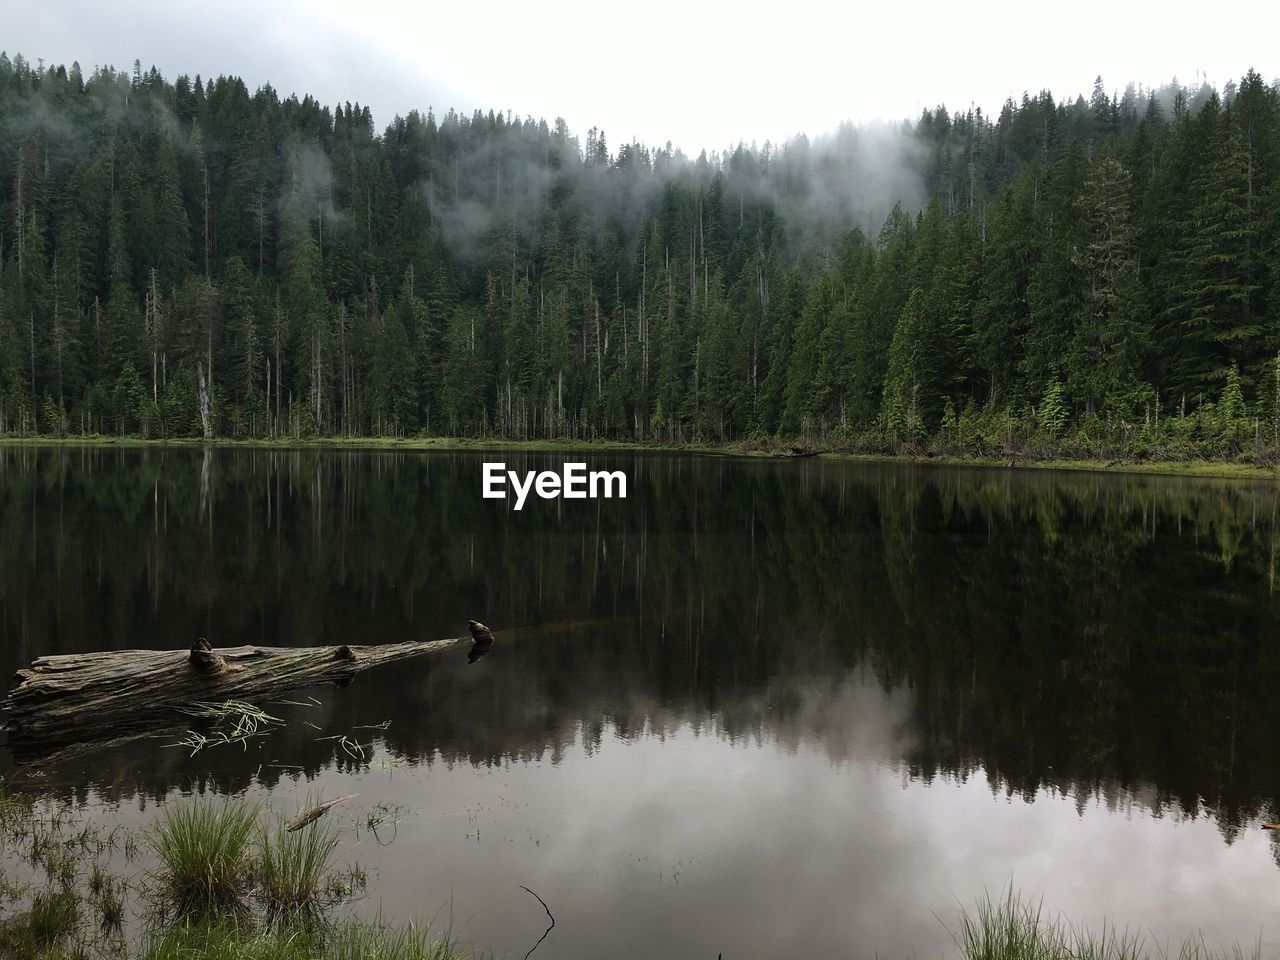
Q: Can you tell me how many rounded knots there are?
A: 3